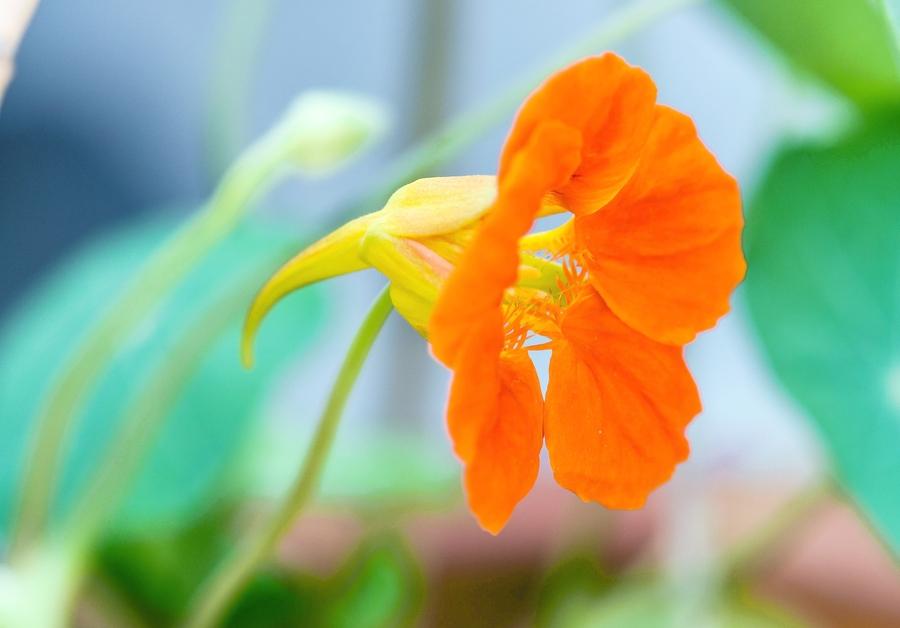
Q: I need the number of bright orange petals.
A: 5